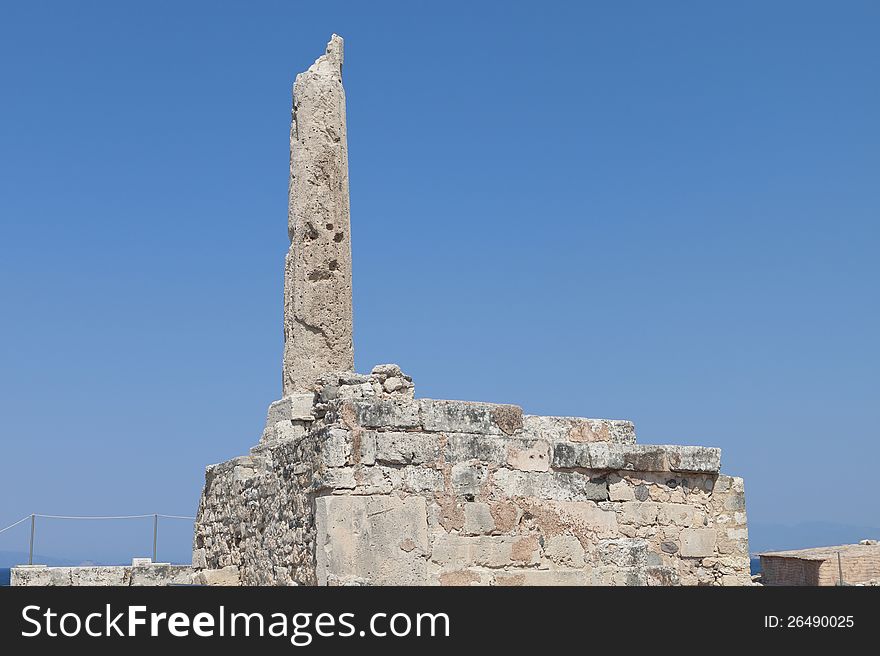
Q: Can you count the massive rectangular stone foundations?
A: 1